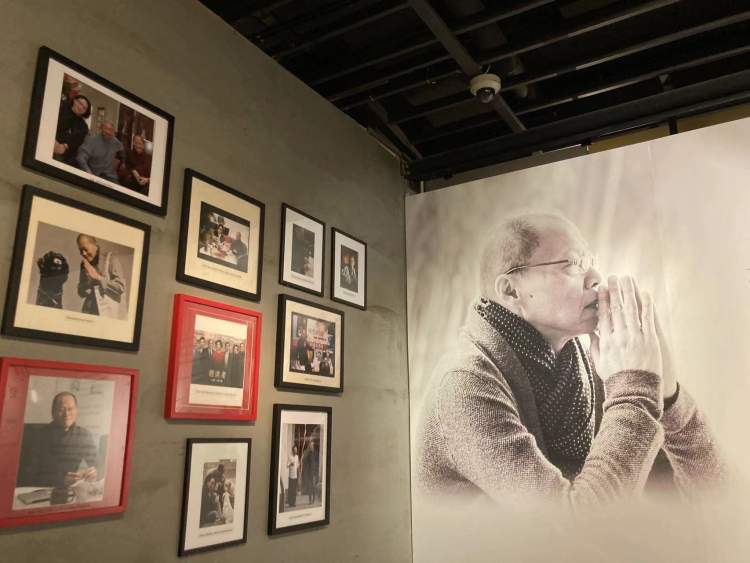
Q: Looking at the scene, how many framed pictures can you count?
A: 10